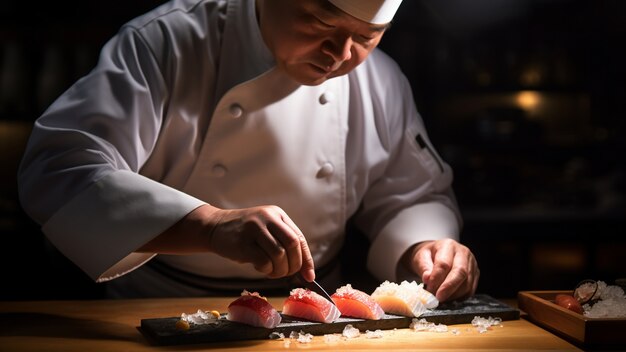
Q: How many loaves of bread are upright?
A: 0